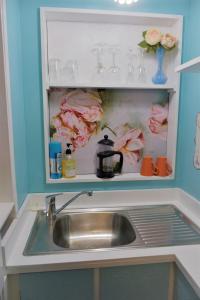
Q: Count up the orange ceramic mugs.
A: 2